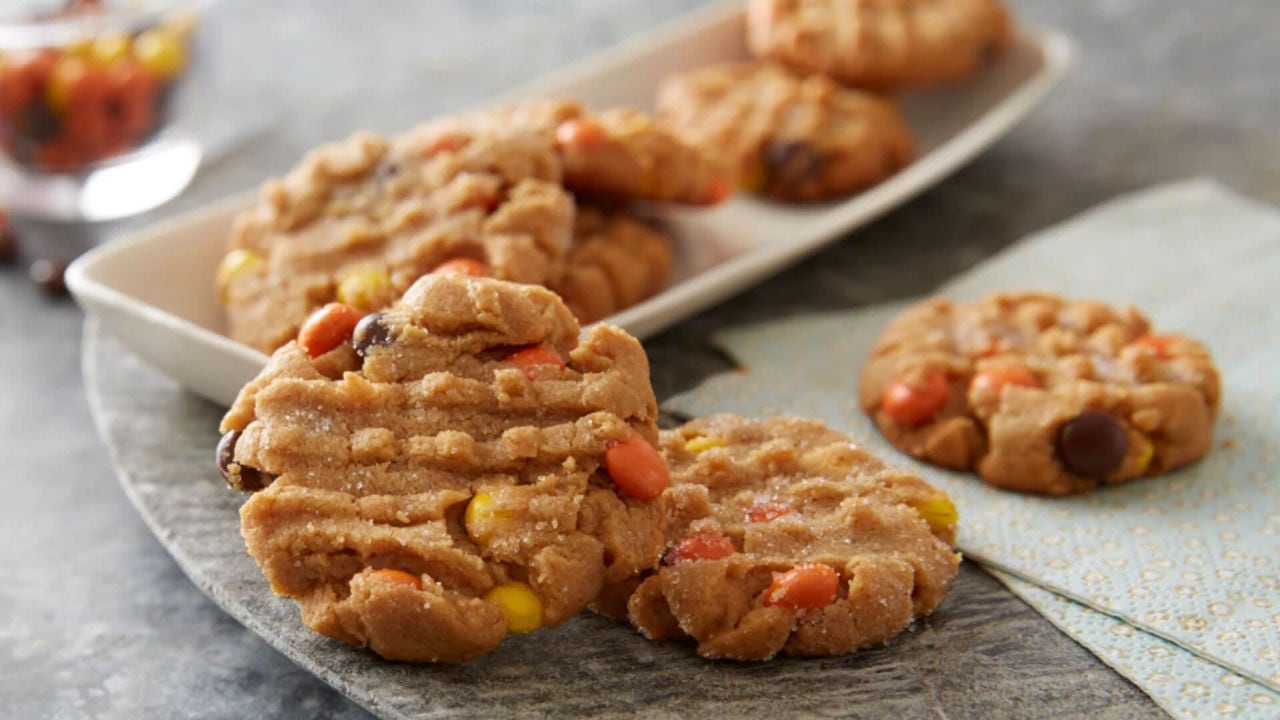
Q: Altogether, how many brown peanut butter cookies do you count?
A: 8